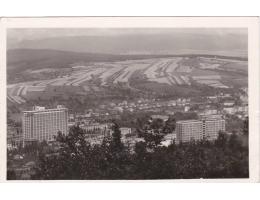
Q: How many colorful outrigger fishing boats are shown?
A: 0